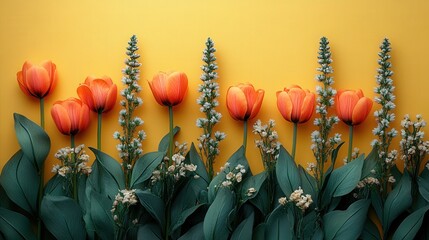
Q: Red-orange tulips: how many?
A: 7